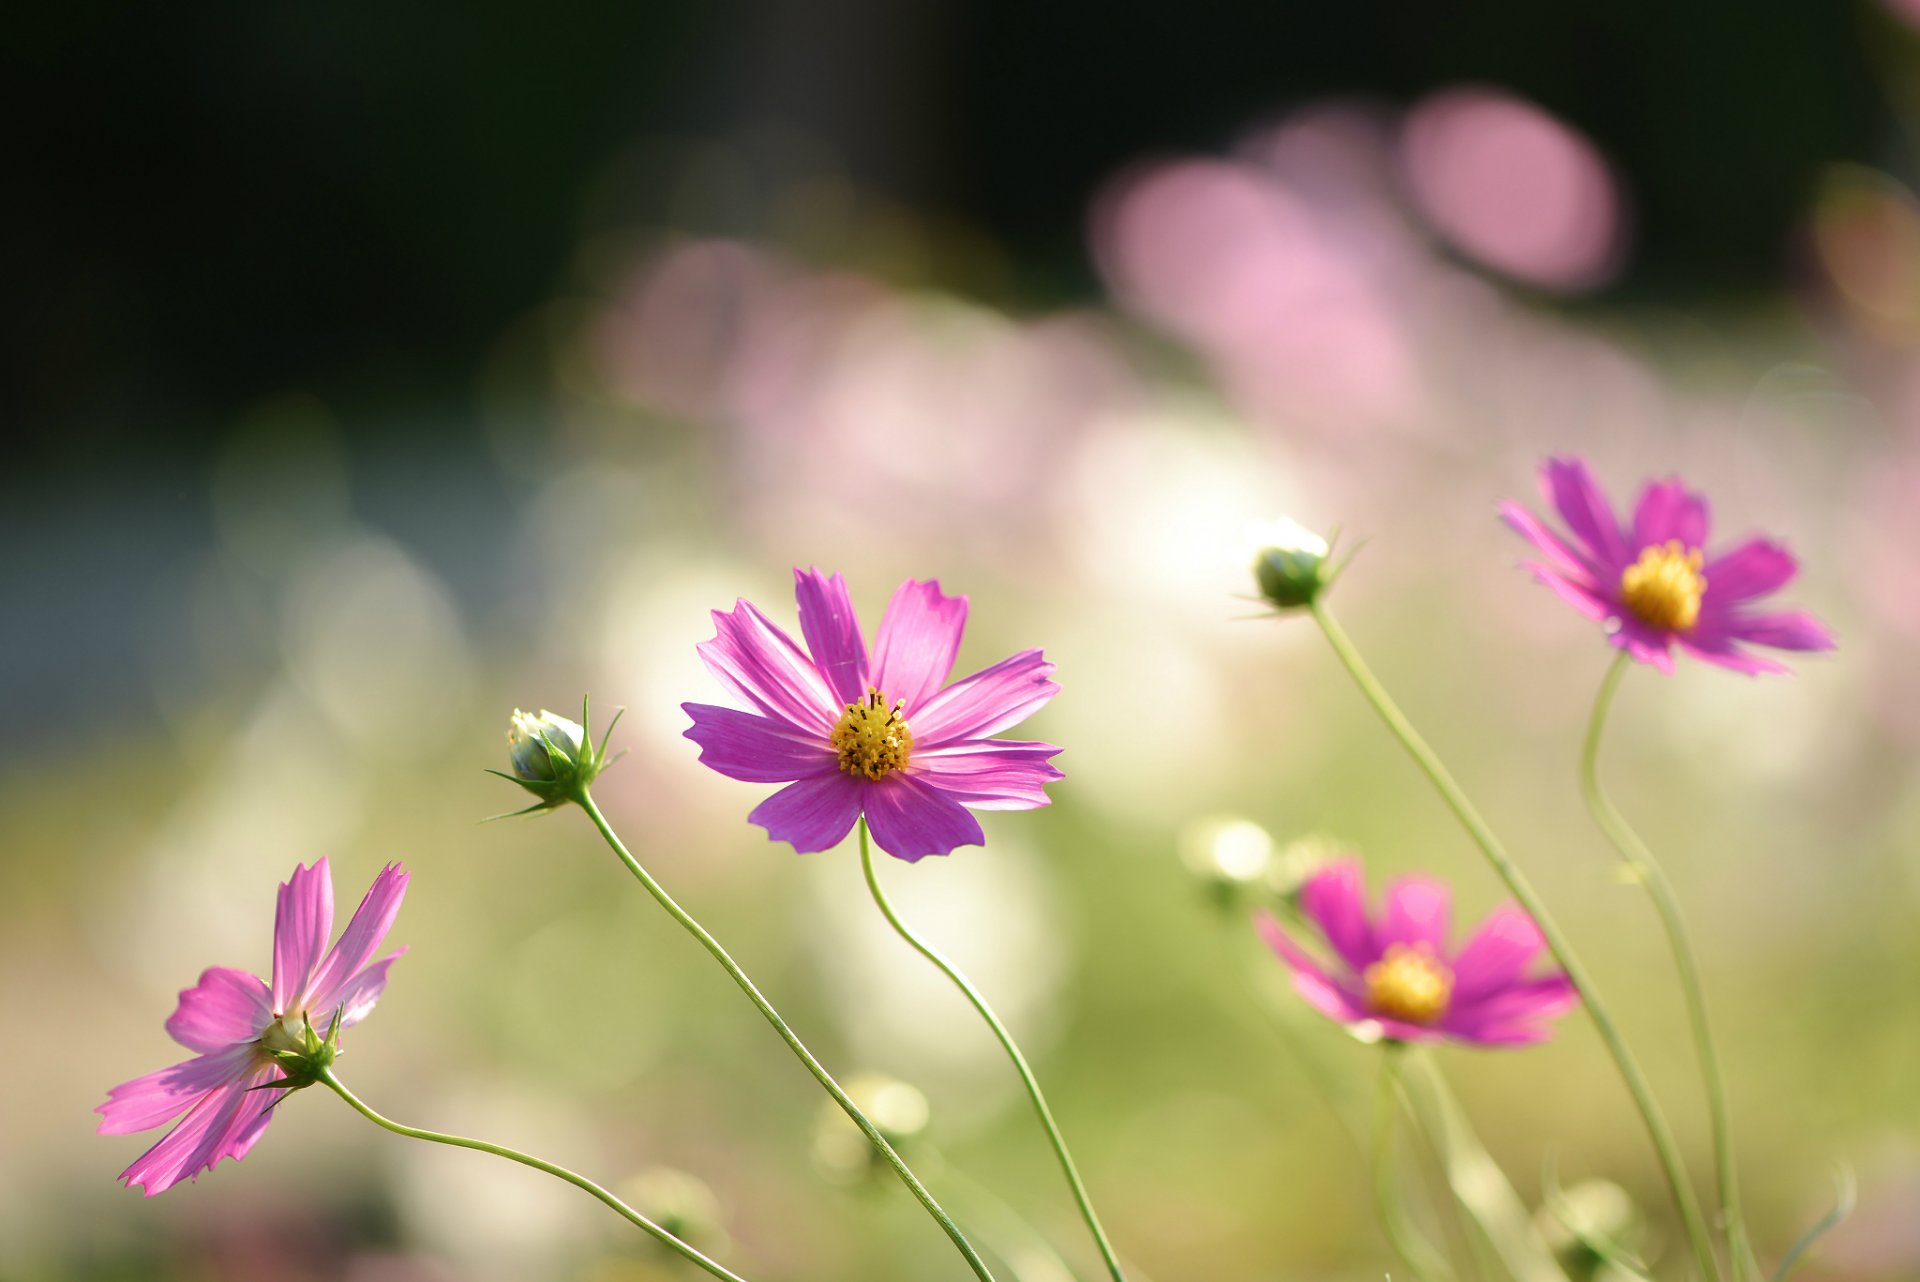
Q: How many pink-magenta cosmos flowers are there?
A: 4